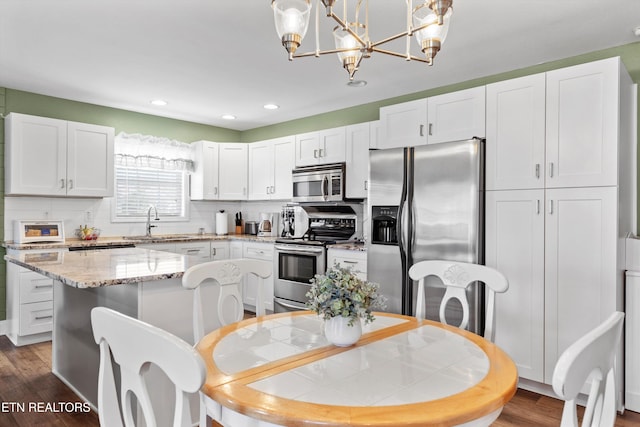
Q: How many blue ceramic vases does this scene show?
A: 0